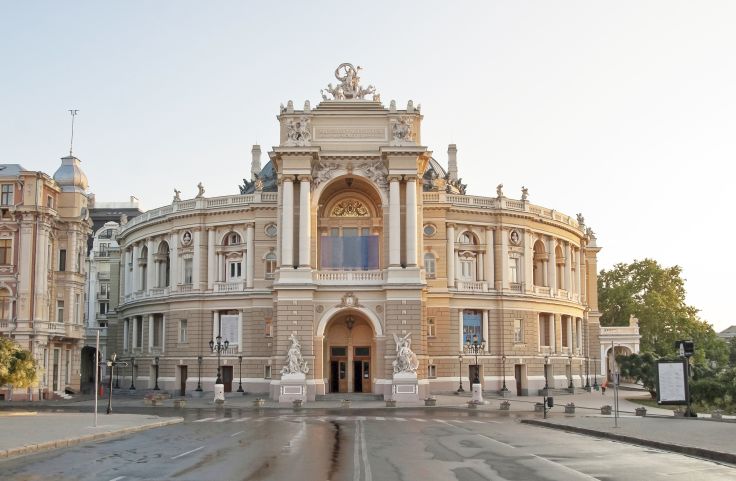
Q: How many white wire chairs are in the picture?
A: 0